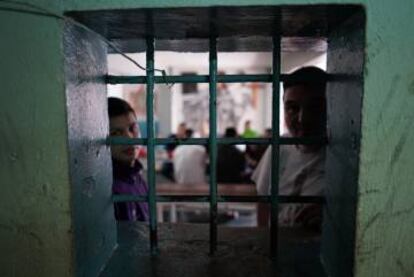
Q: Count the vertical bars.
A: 3